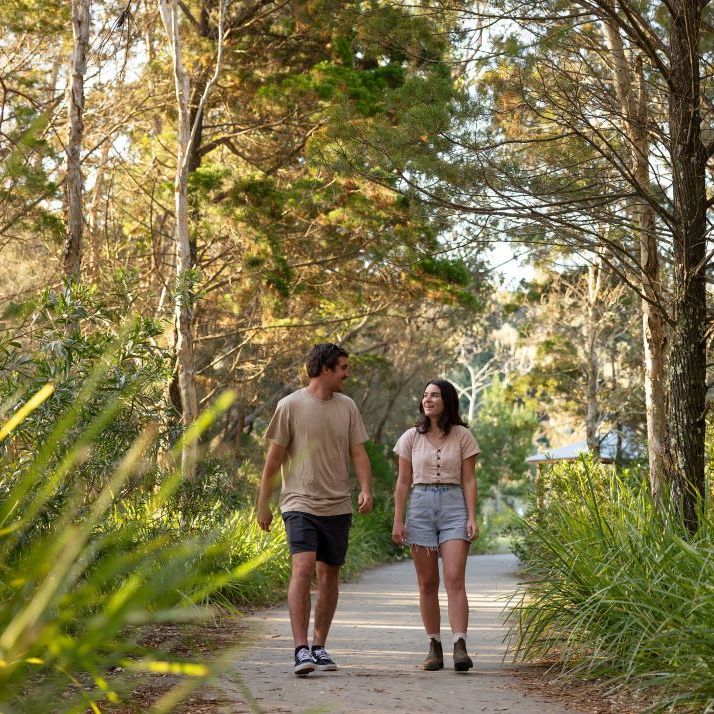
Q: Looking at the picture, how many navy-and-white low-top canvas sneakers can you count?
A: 2